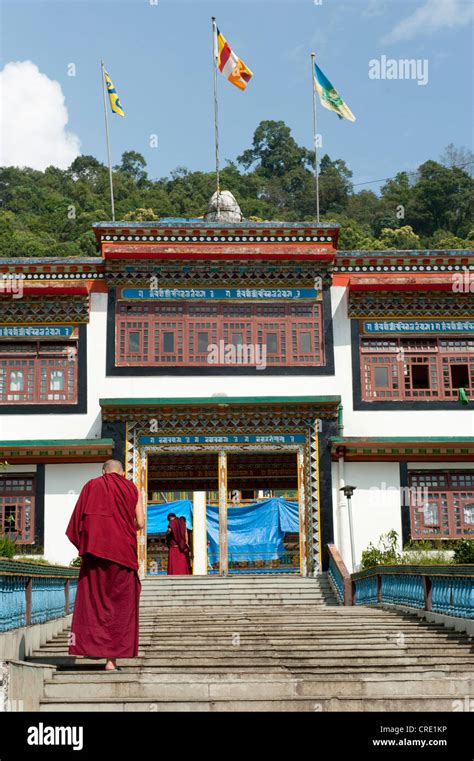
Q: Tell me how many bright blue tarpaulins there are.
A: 2